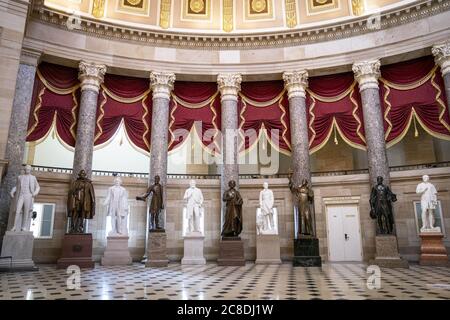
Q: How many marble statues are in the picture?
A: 5